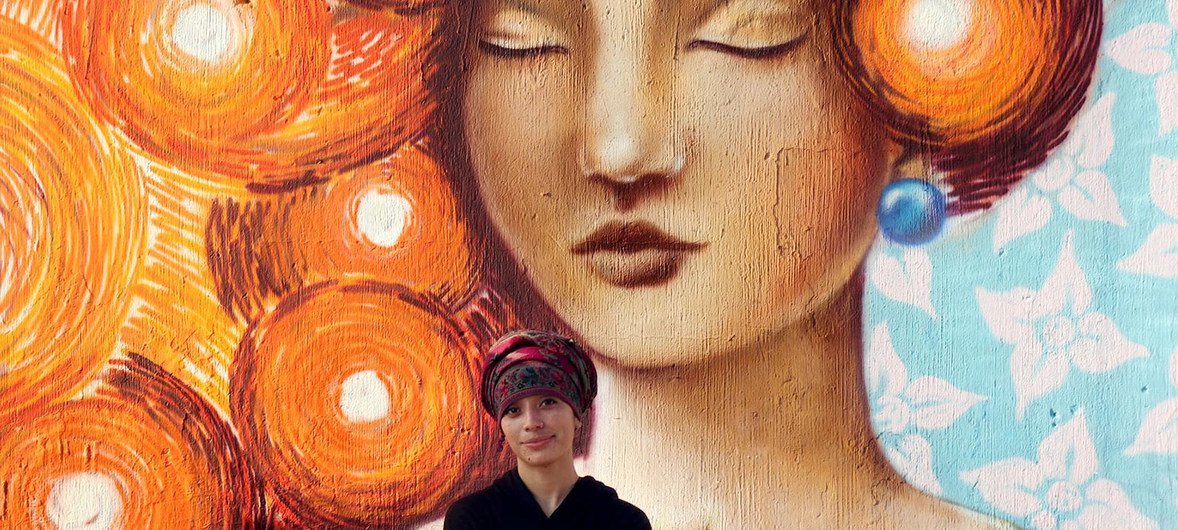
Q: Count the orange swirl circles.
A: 6